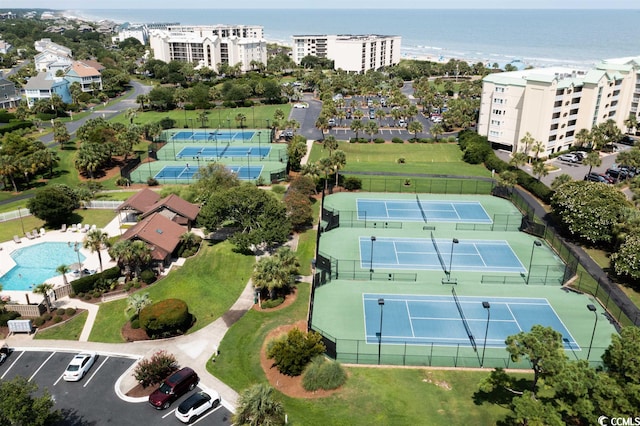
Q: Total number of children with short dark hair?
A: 0